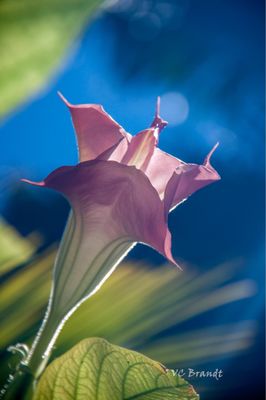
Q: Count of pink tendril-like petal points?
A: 5